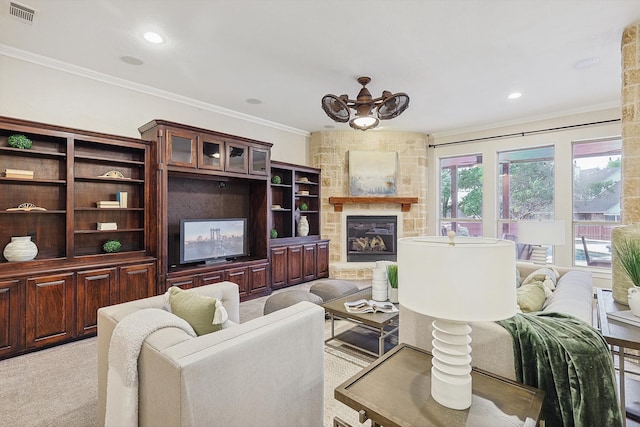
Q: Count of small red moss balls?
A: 0